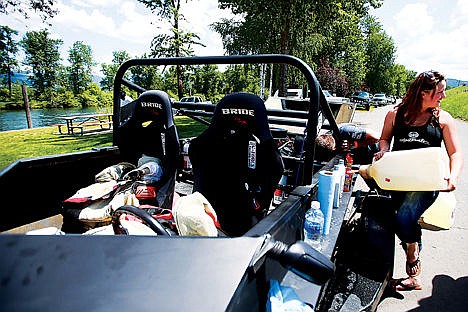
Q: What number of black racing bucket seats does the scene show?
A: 2